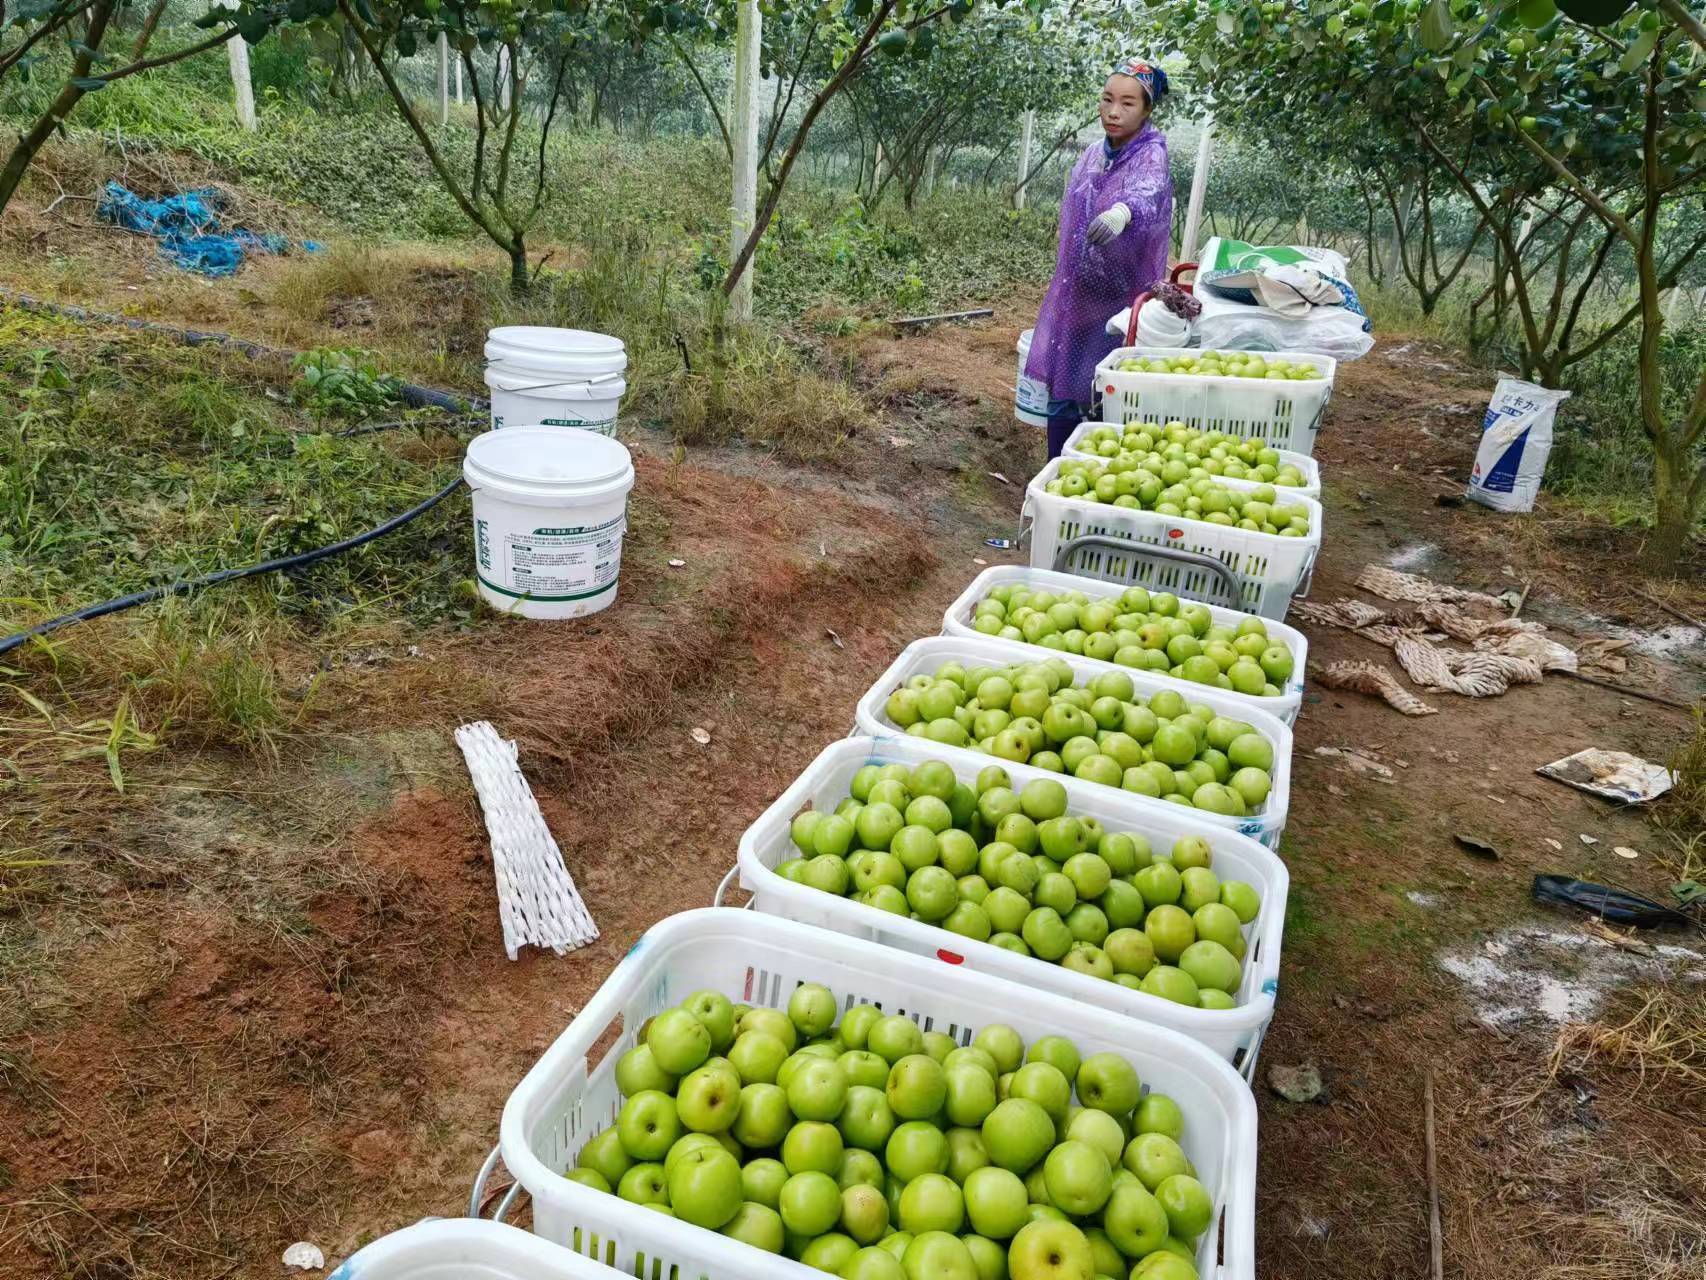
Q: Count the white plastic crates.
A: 8